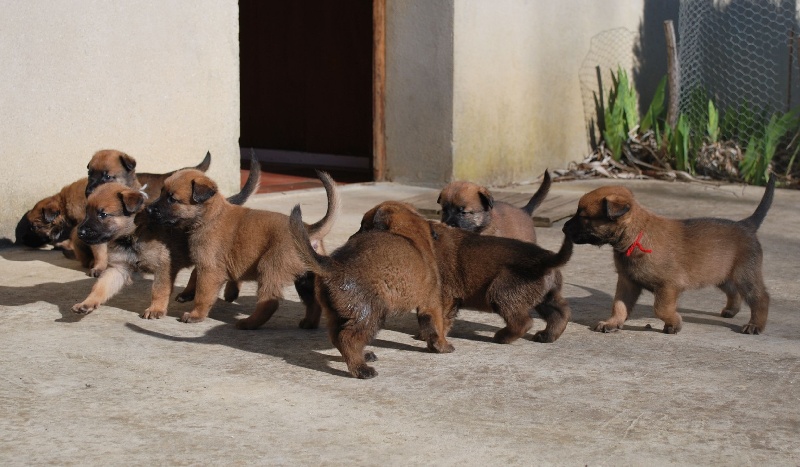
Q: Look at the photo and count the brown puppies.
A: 8